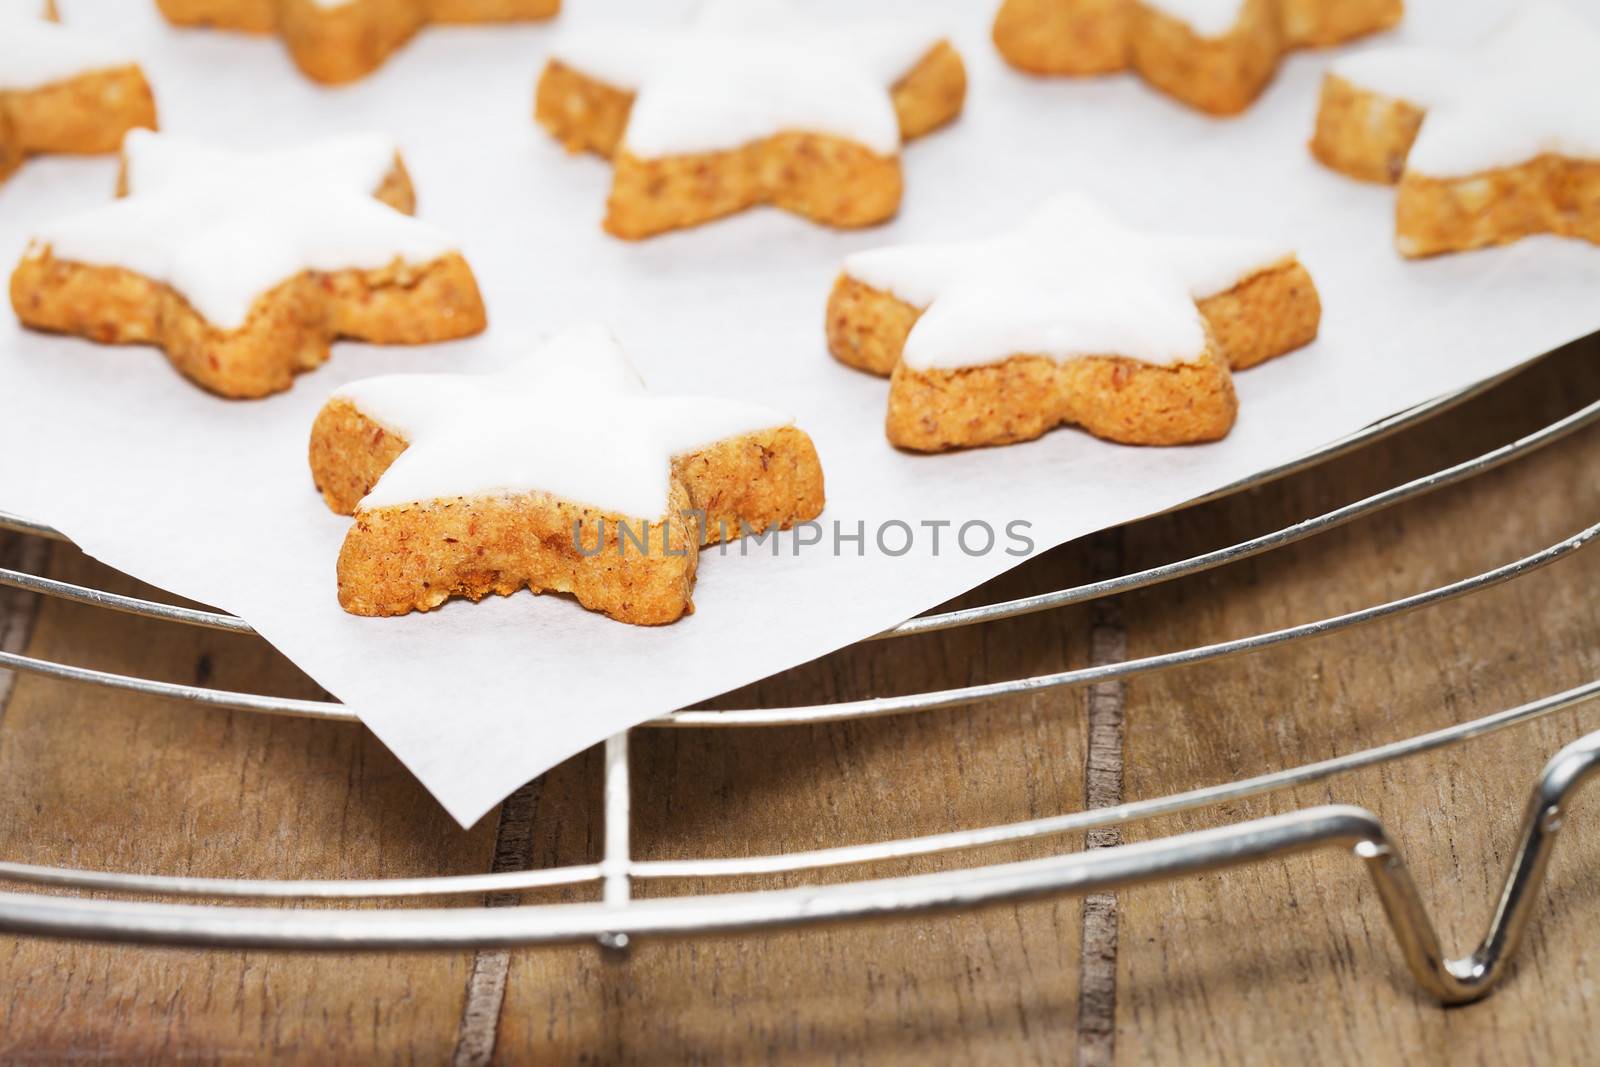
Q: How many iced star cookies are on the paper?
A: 8